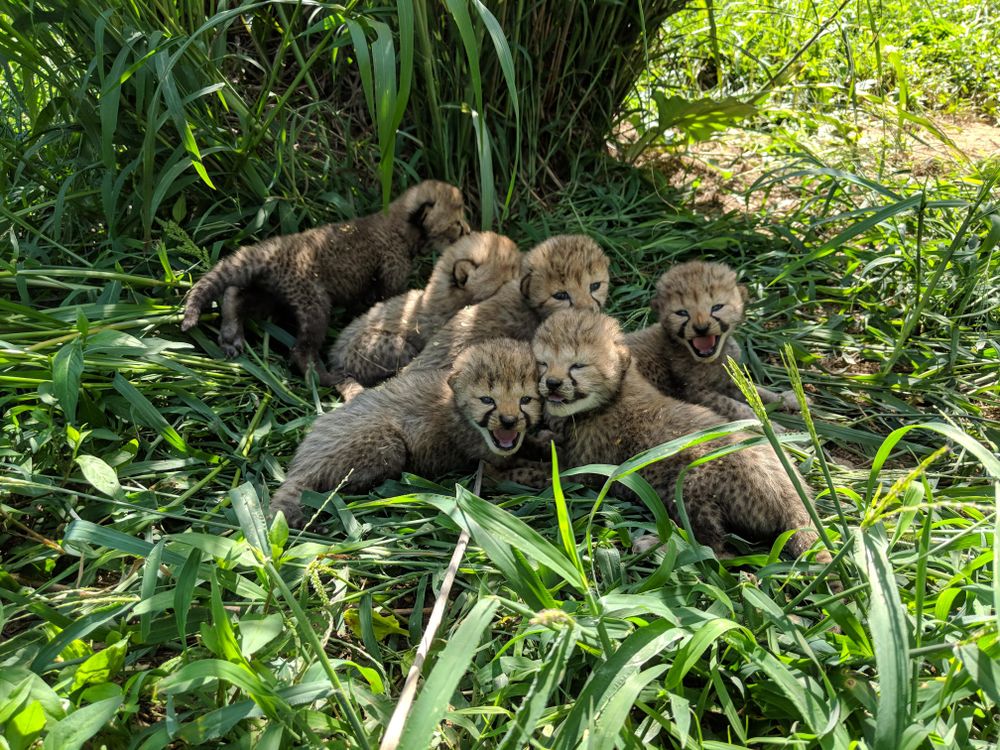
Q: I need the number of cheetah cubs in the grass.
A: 6